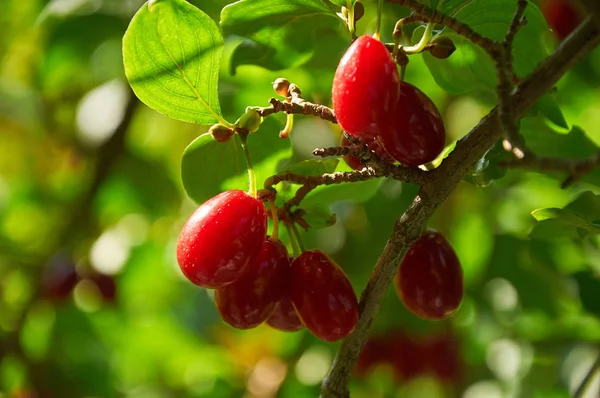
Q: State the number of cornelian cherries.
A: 8